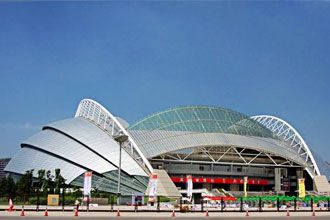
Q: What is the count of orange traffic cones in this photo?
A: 10